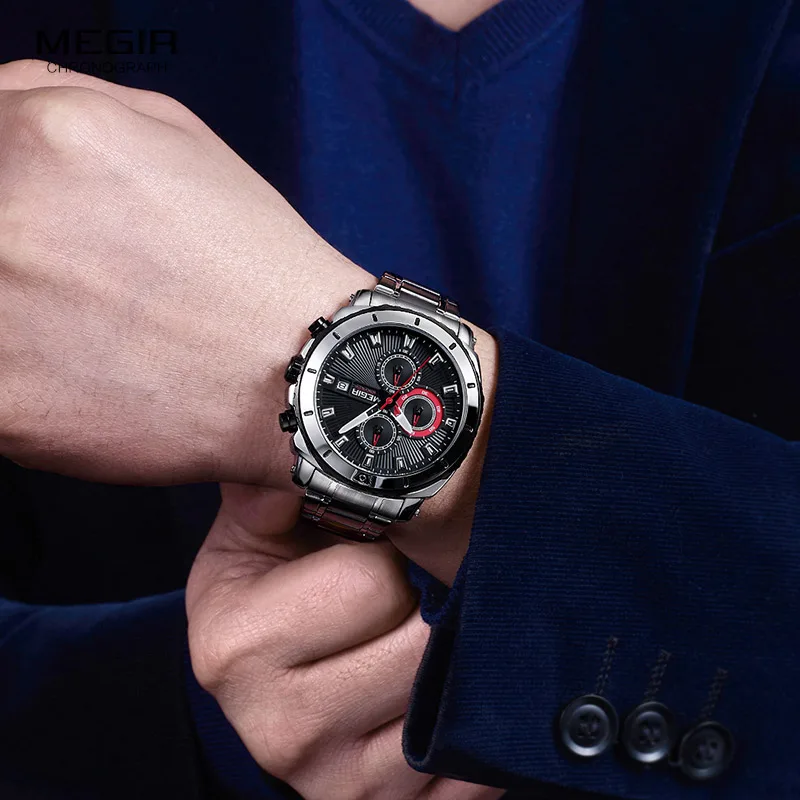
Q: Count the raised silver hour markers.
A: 12